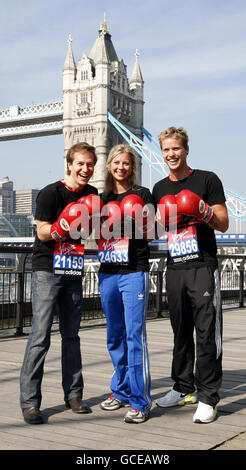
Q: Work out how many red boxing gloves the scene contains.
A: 6